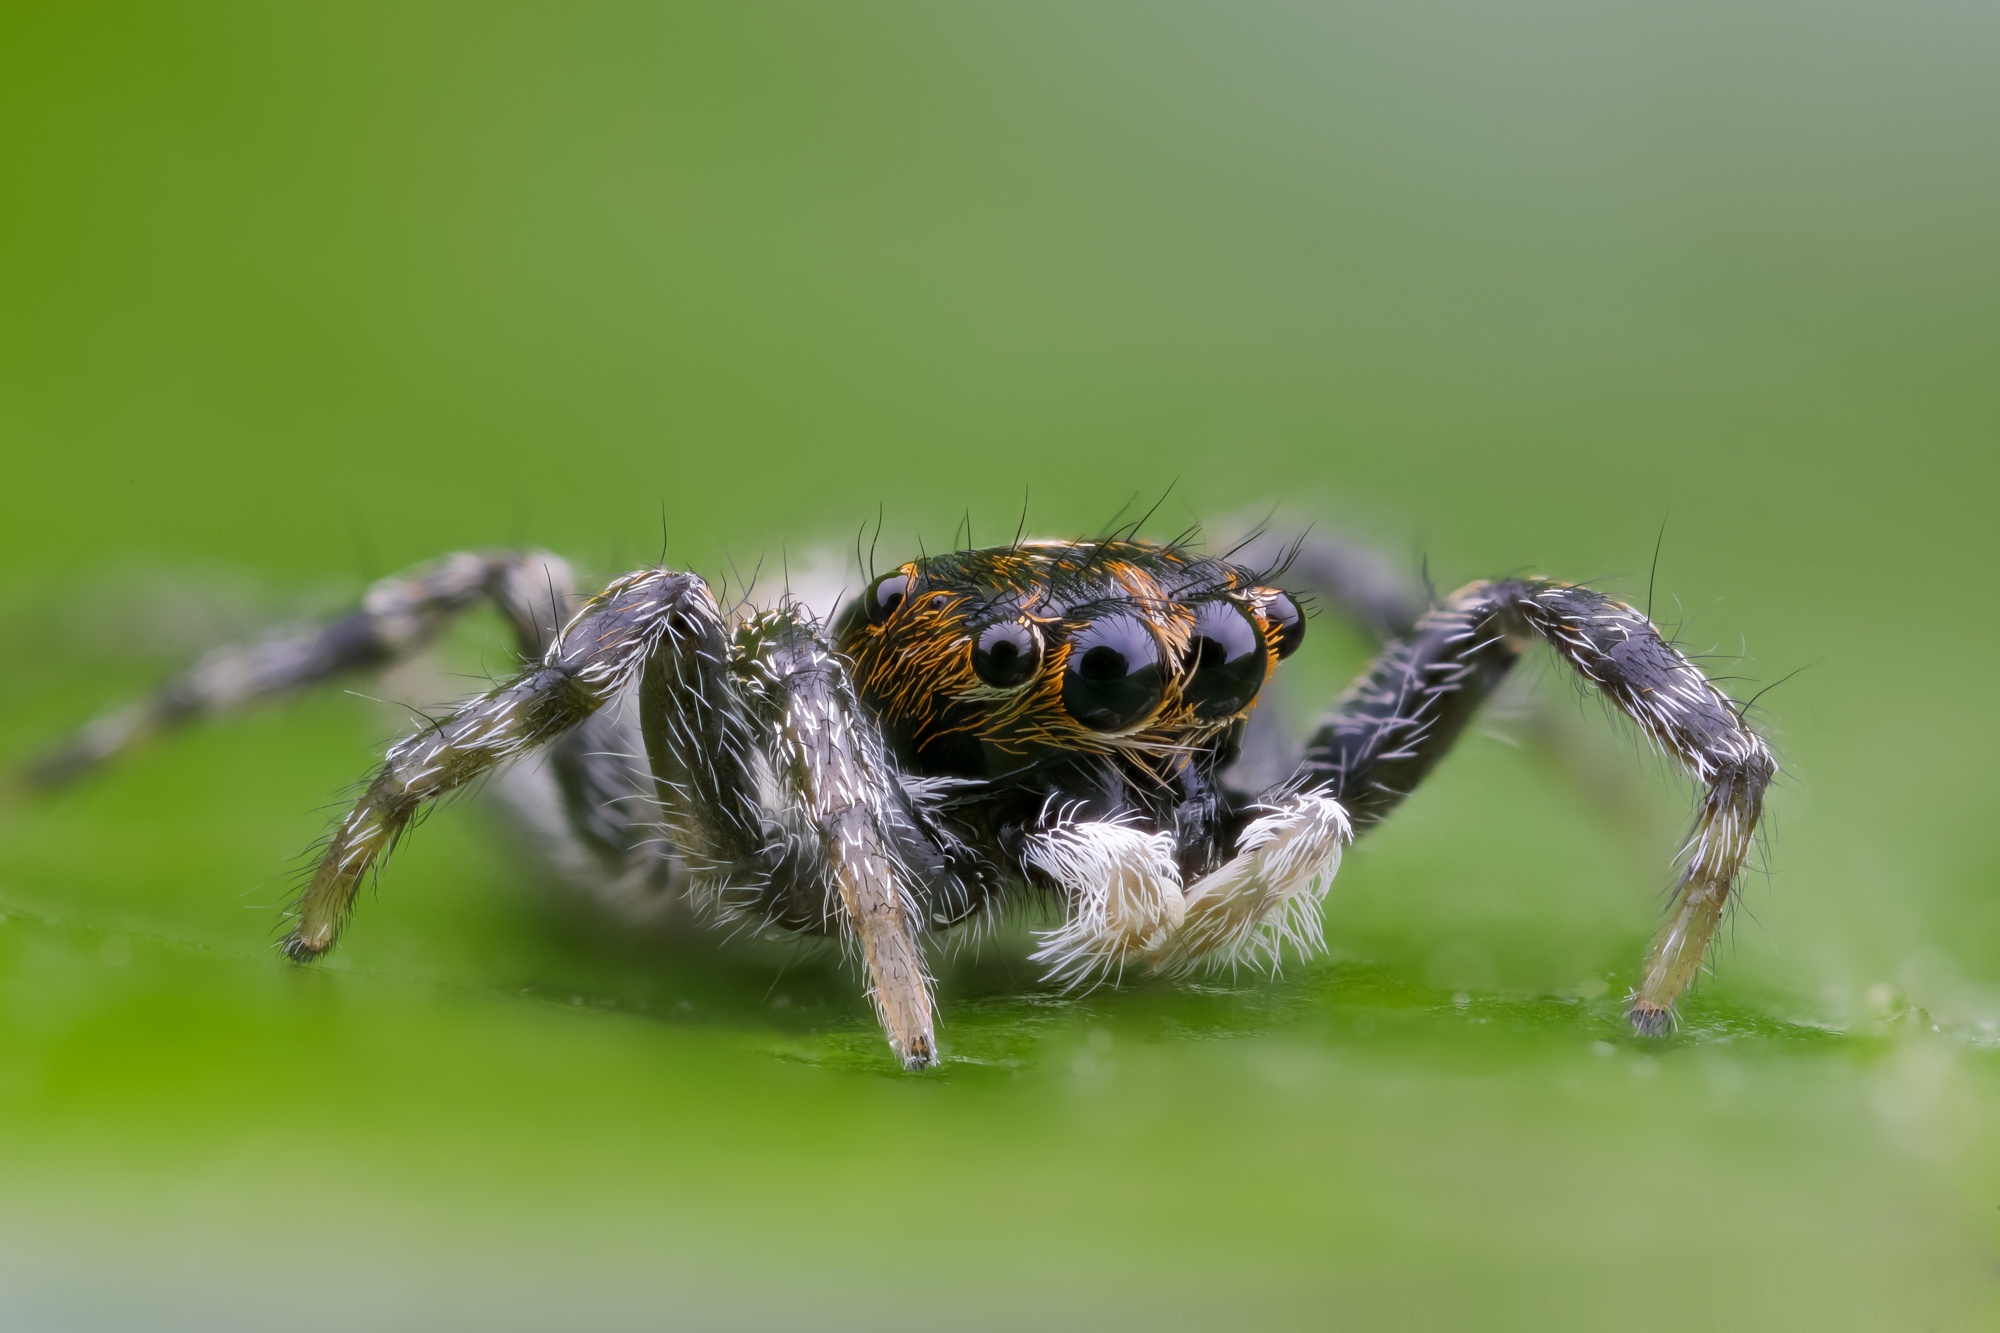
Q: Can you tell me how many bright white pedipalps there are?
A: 2